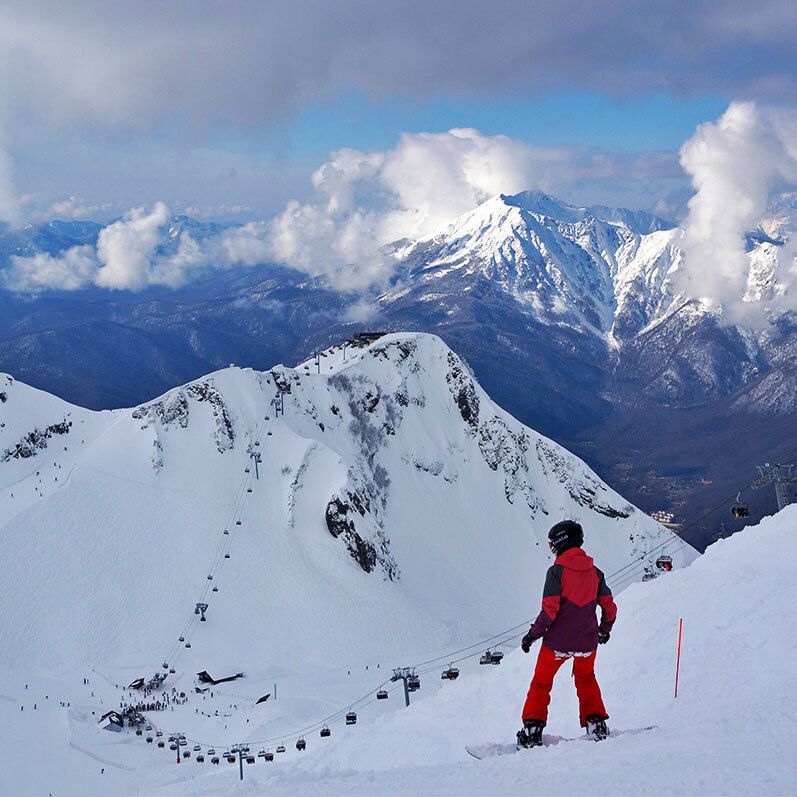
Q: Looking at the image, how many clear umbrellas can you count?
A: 0